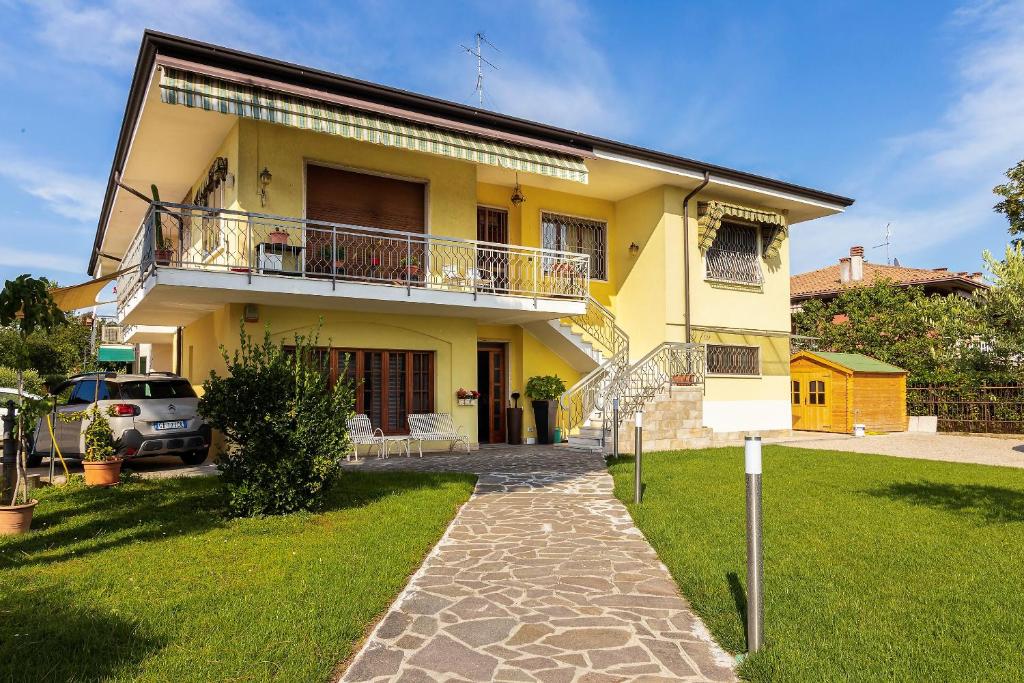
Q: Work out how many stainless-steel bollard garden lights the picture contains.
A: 3